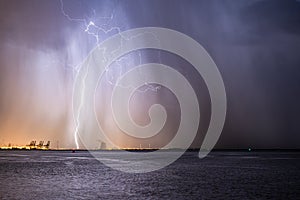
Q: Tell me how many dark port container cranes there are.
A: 3